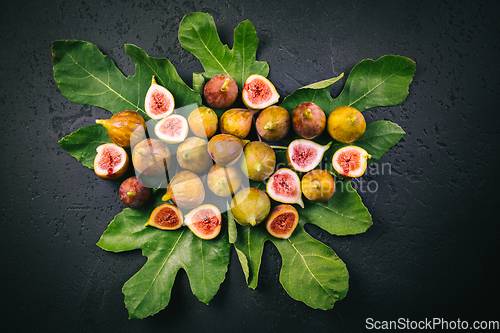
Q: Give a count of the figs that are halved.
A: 10